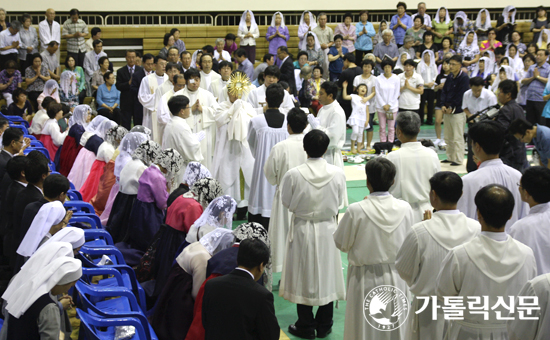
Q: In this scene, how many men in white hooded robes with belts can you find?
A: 4